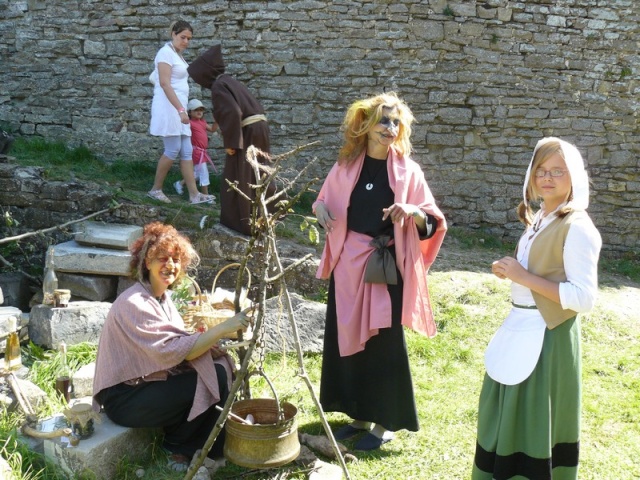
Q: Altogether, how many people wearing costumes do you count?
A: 4